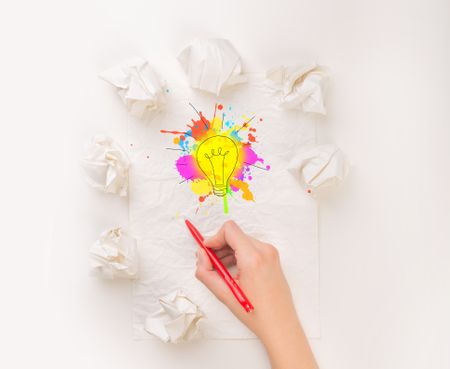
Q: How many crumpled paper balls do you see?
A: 7